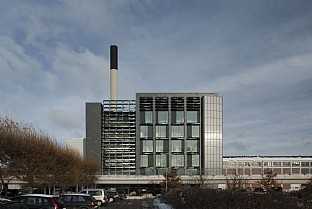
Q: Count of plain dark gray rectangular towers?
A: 1